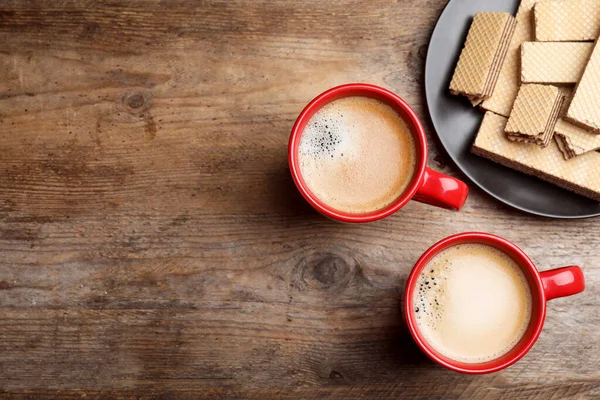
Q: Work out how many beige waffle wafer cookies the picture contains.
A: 8